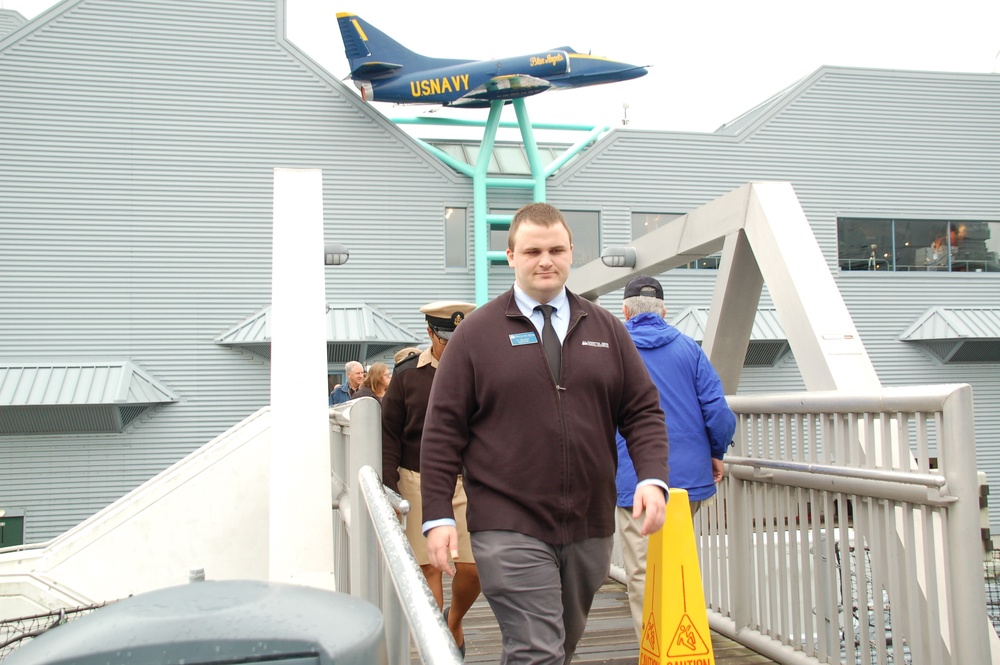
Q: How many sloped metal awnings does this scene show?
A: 4